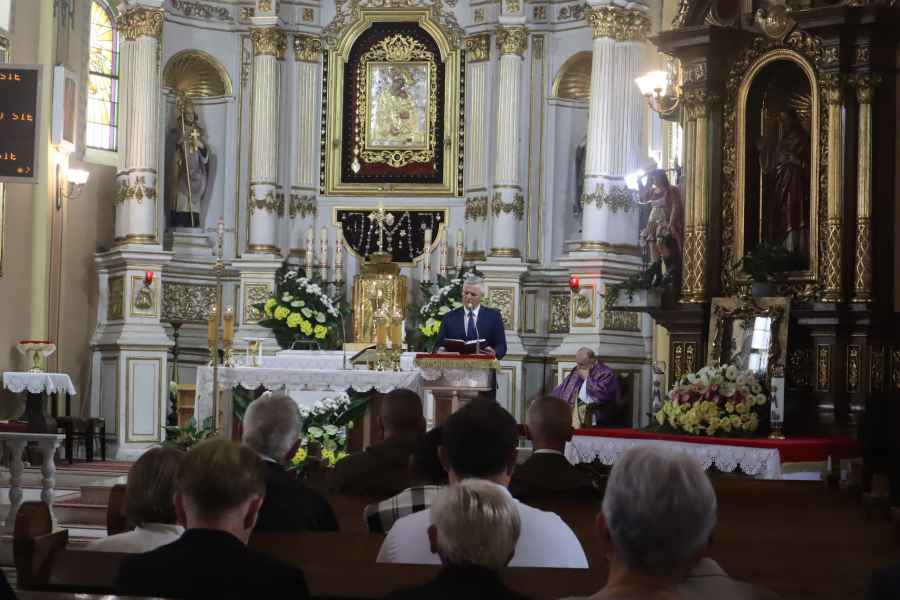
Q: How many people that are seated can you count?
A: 10